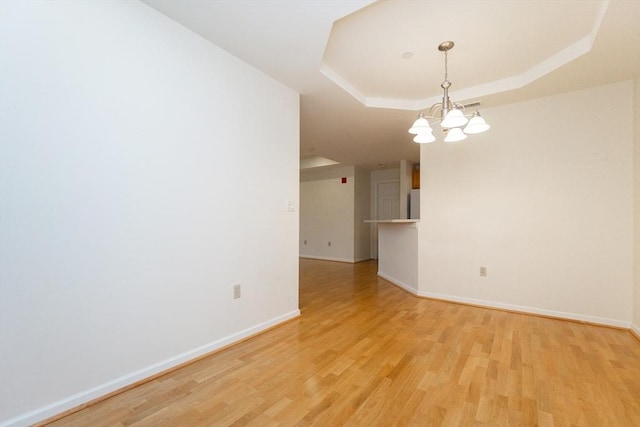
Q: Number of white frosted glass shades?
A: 5